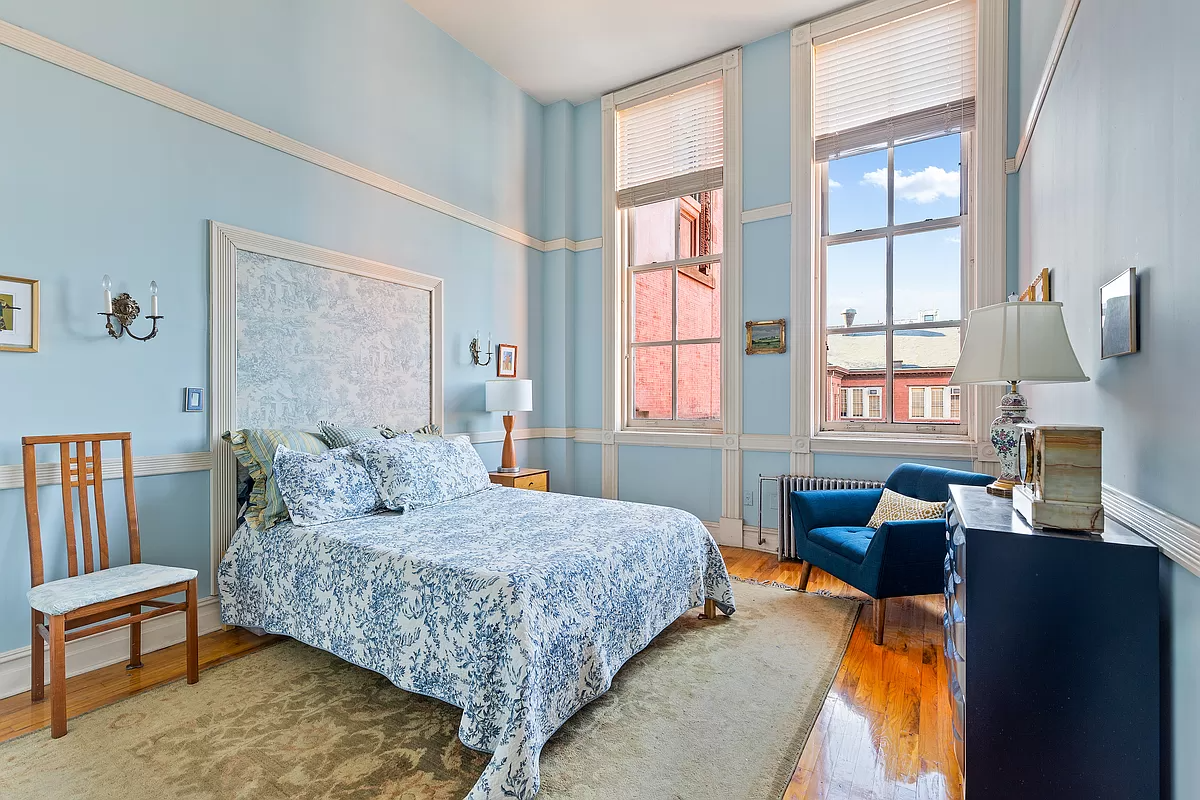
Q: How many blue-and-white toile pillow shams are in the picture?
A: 2